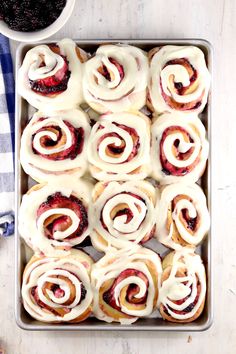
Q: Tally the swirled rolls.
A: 12